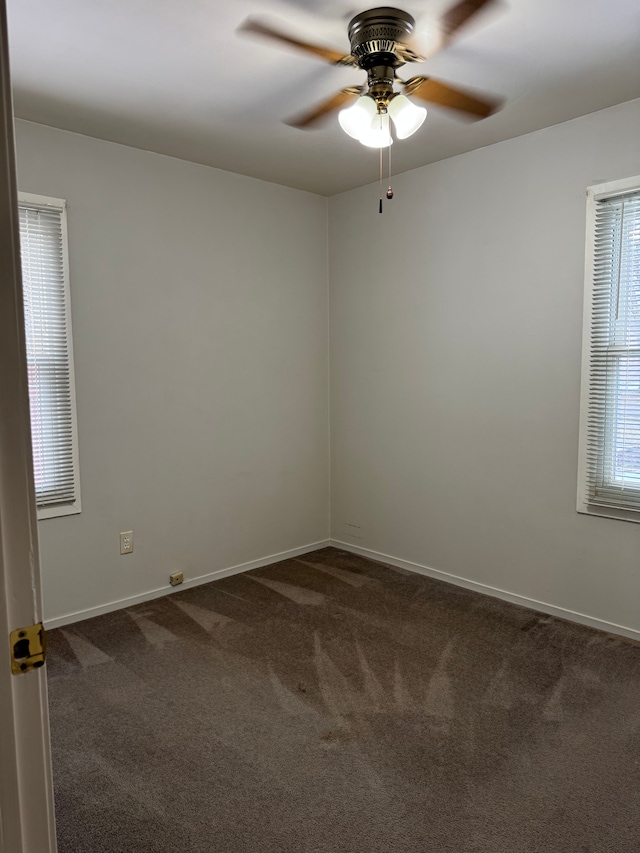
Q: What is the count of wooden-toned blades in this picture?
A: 4